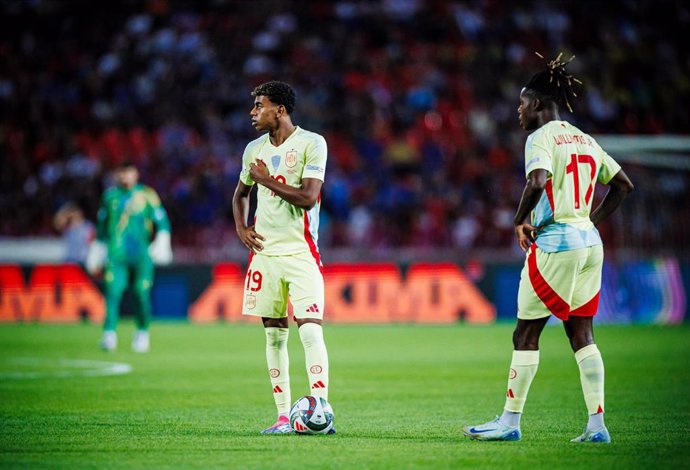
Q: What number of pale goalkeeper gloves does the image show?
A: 2